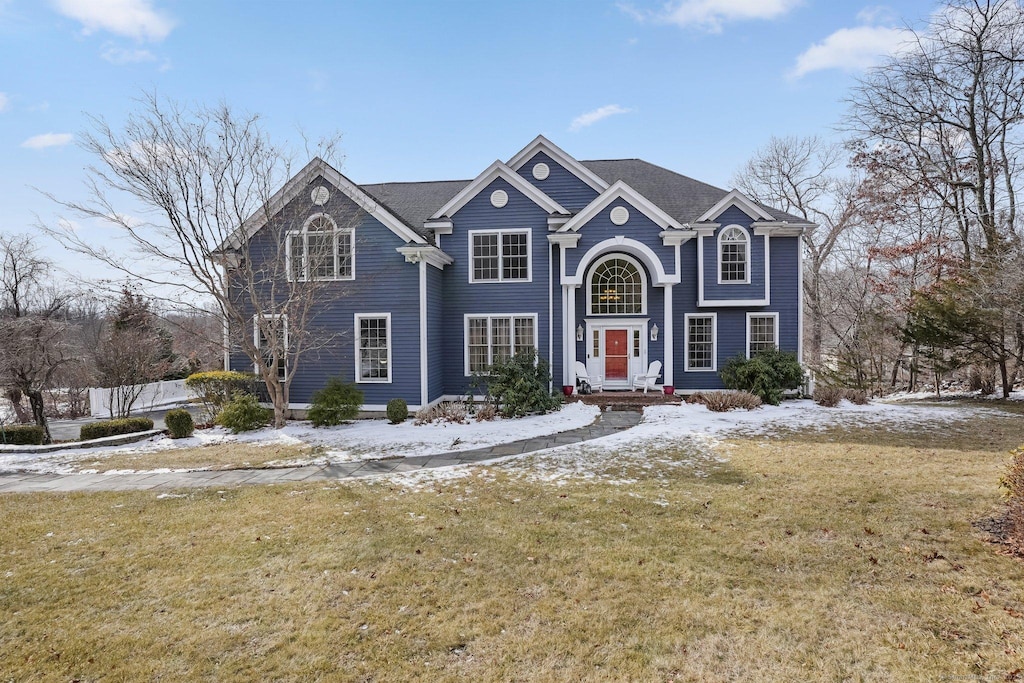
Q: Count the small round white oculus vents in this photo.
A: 4